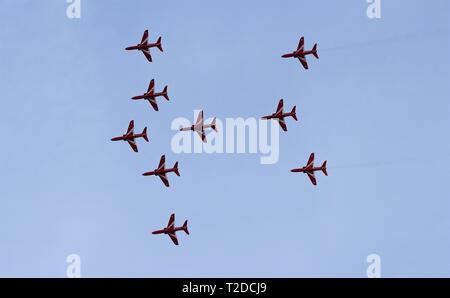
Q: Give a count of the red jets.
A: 9